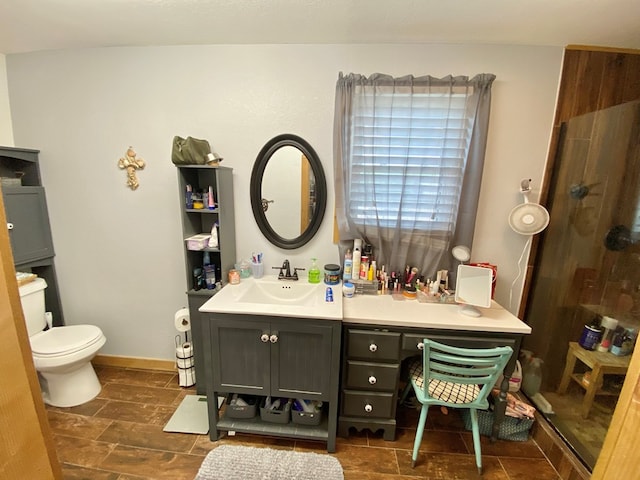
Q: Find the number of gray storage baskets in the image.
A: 3